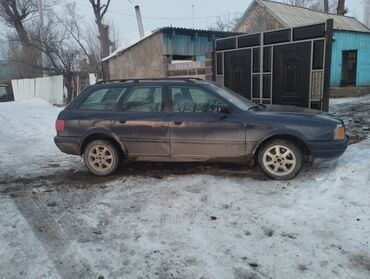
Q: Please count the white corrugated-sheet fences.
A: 1